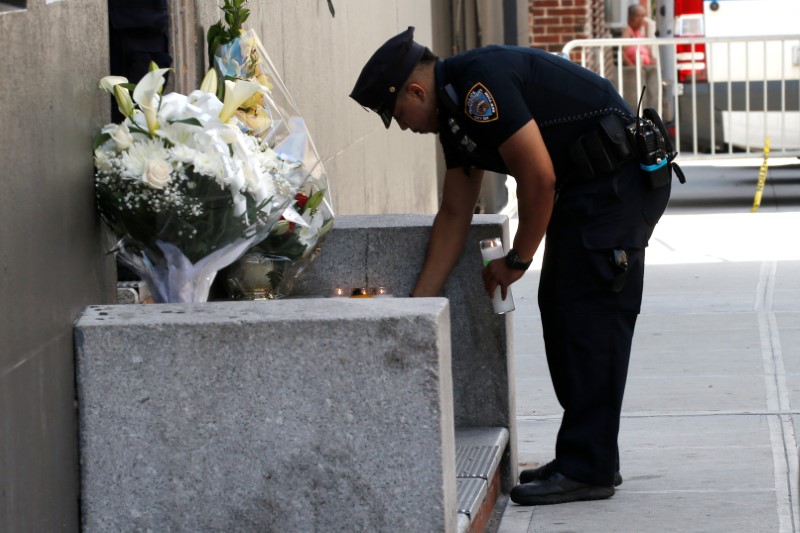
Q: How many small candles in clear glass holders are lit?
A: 3